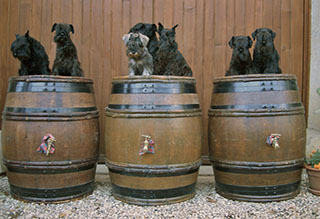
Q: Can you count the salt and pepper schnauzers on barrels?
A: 1